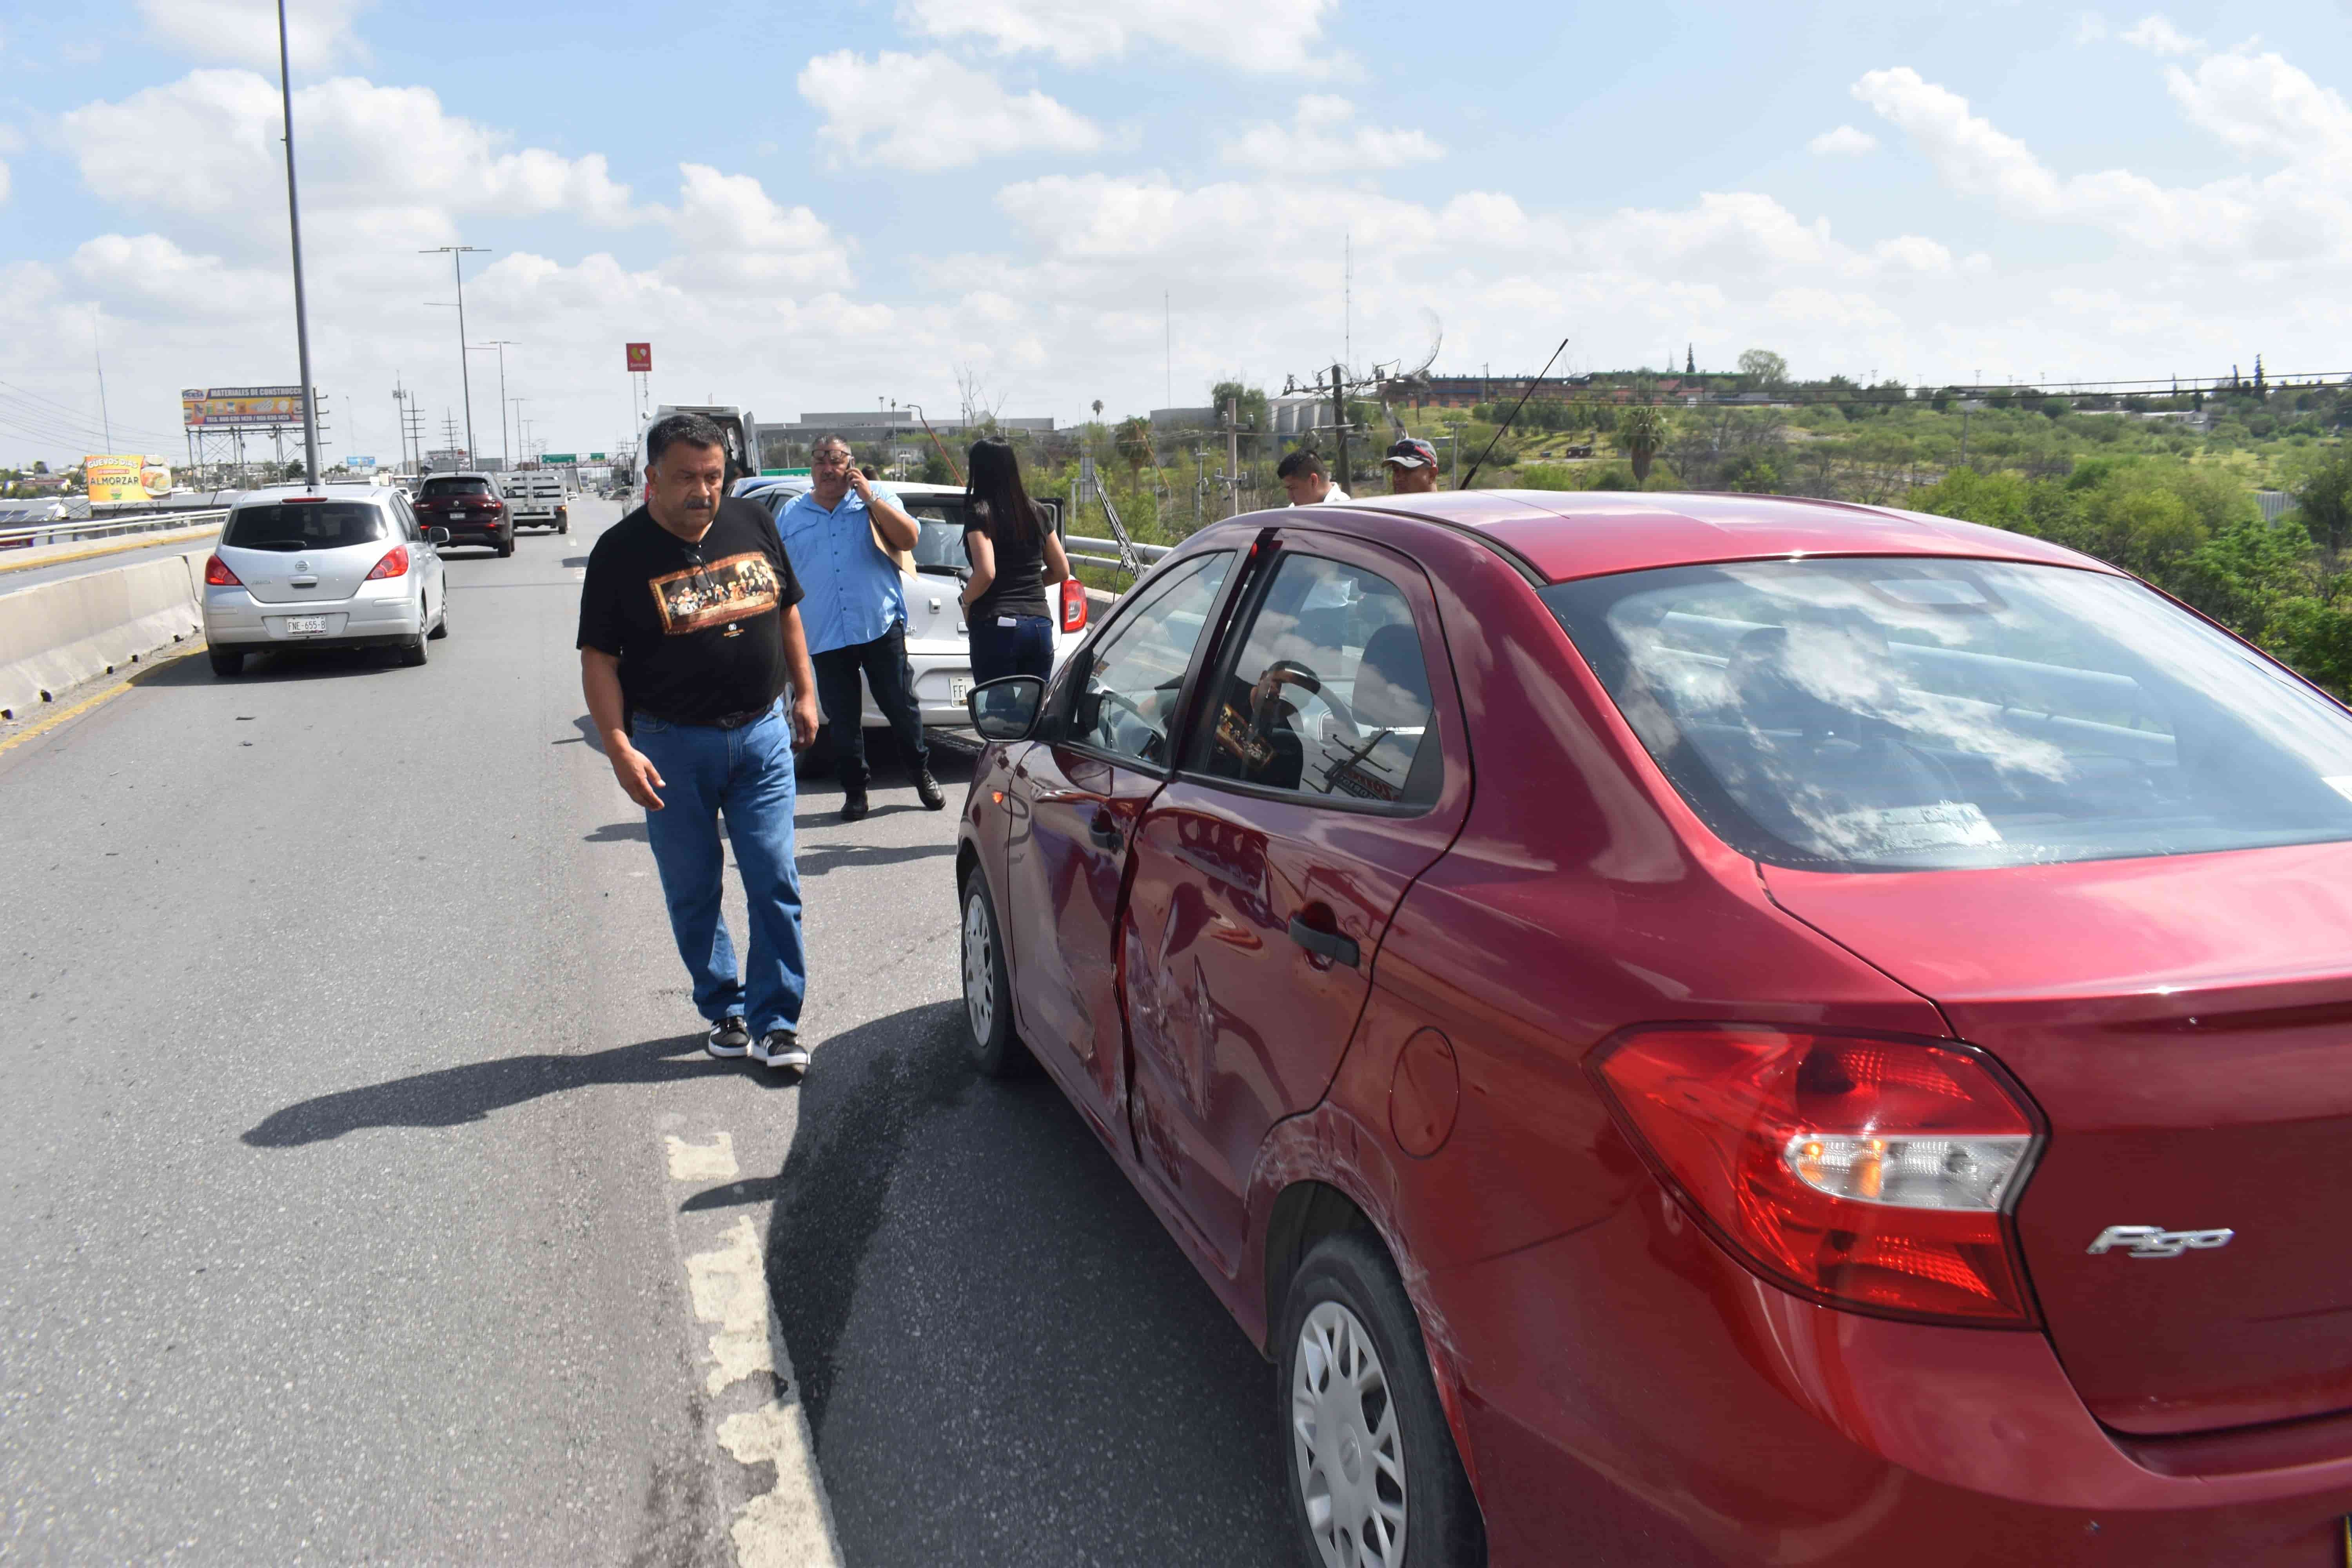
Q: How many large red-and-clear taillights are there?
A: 1